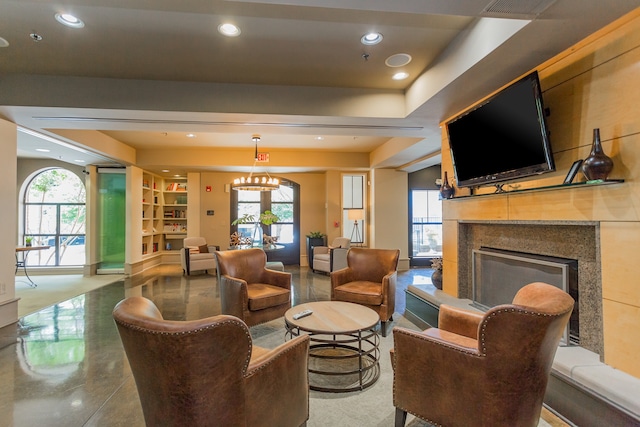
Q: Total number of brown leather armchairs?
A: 4